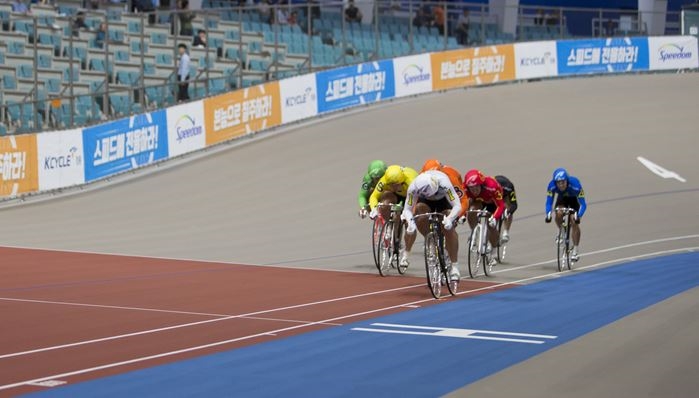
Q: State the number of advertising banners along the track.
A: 12